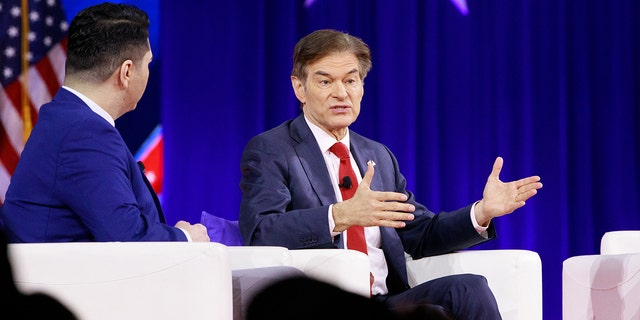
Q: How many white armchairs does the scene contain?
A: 3